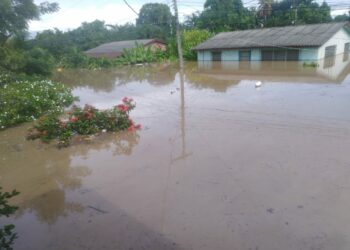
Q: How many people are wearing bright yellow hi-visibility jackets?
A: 0